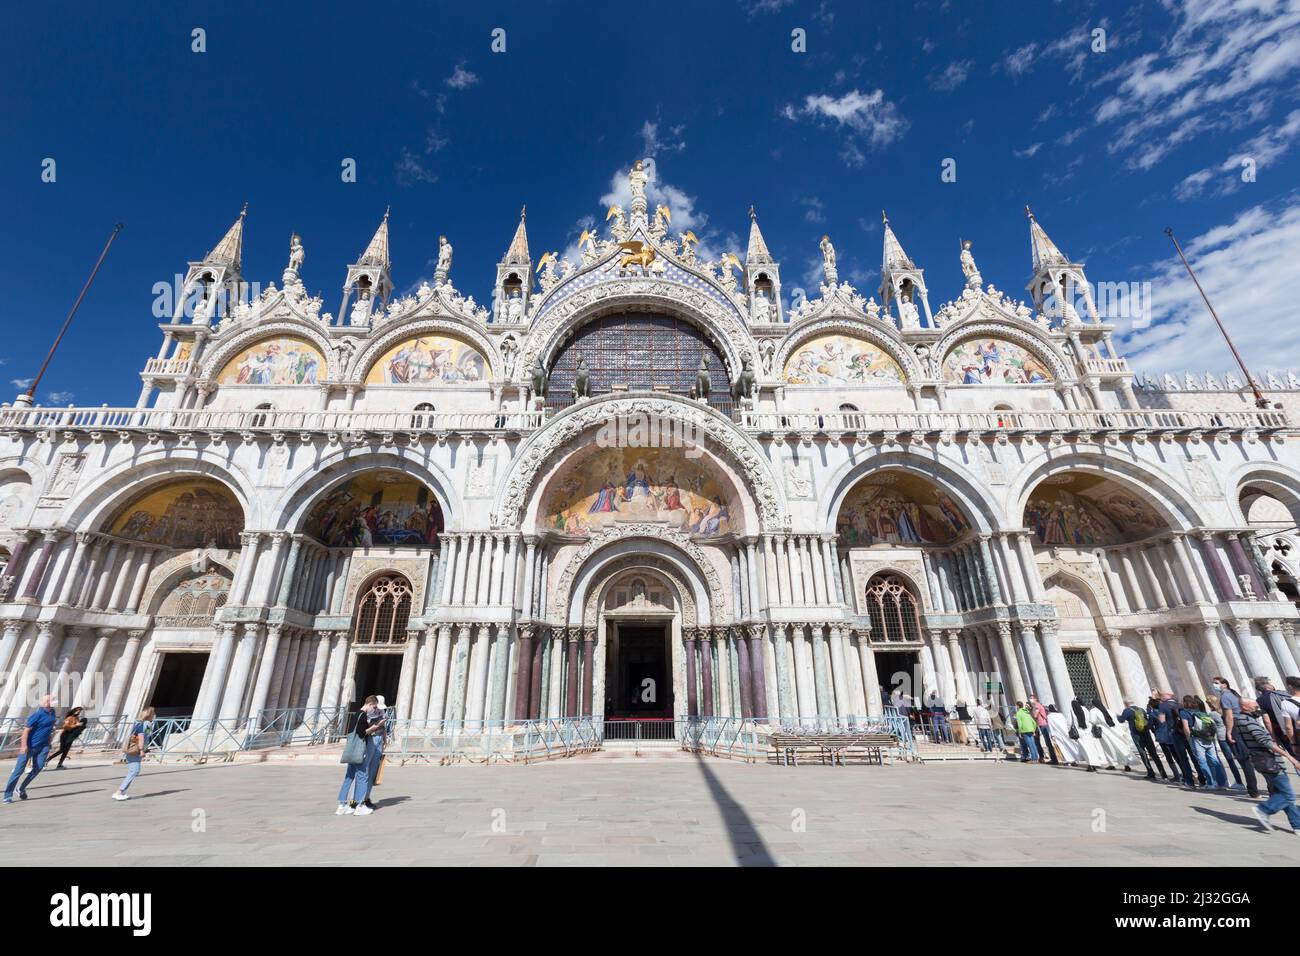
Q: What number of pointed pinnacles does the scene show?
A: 6